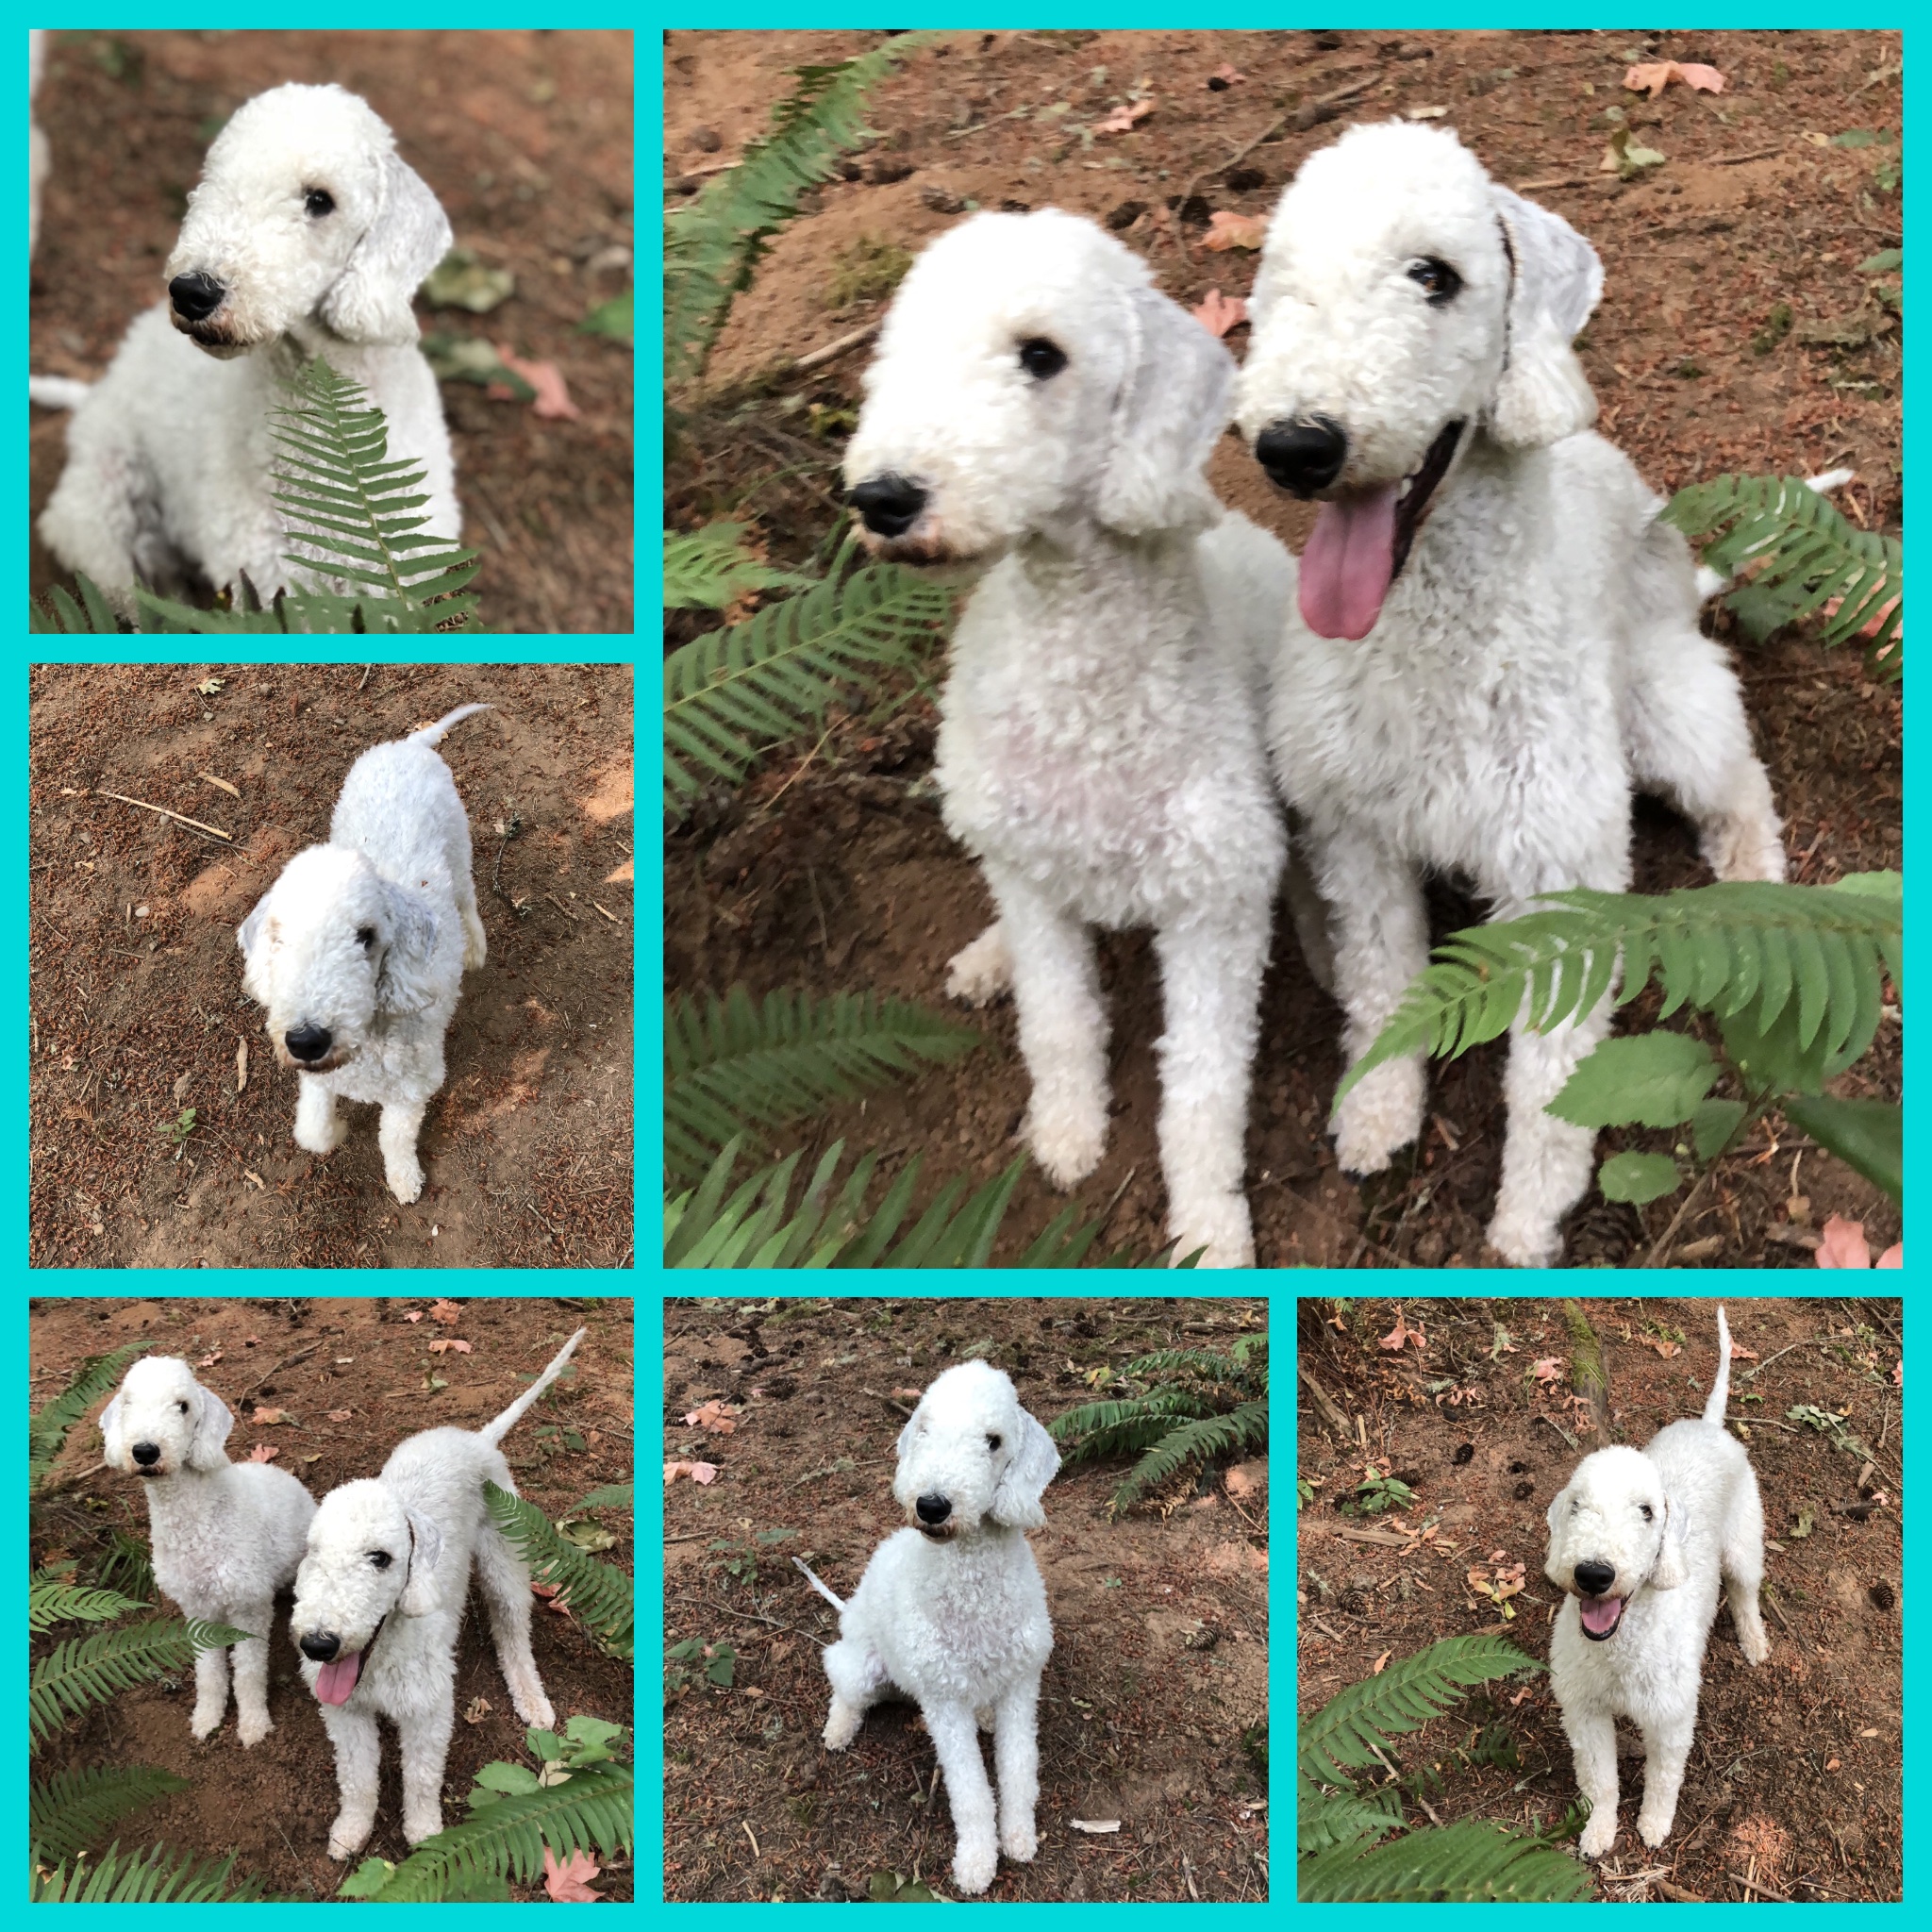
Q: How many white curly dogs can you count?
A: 8